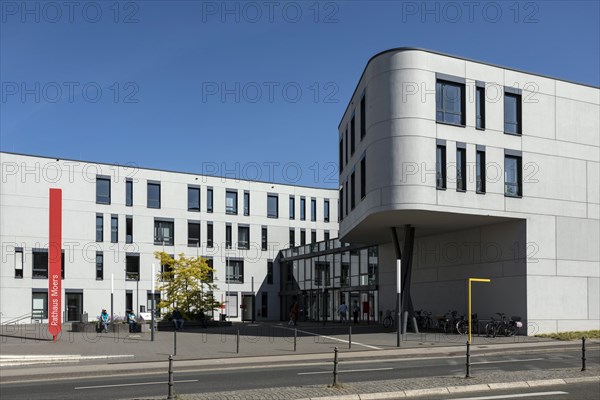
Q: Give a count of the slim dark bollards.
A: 8